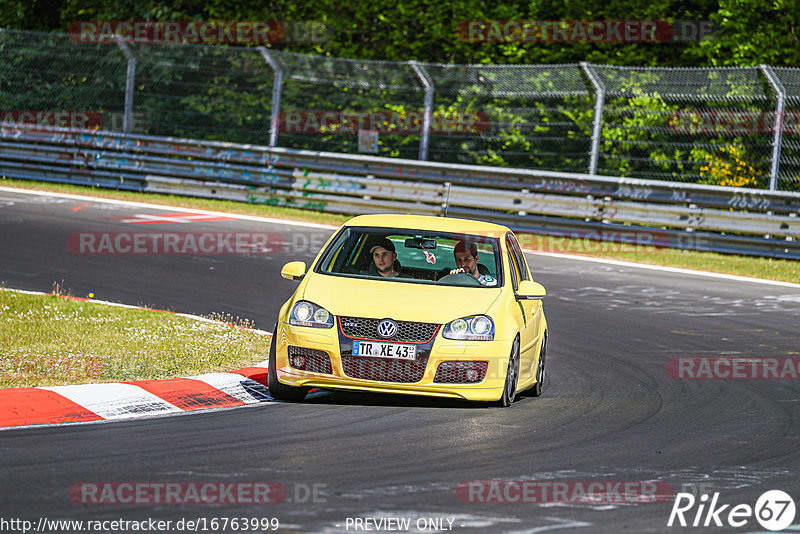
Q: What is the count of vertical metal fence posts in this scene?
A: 5